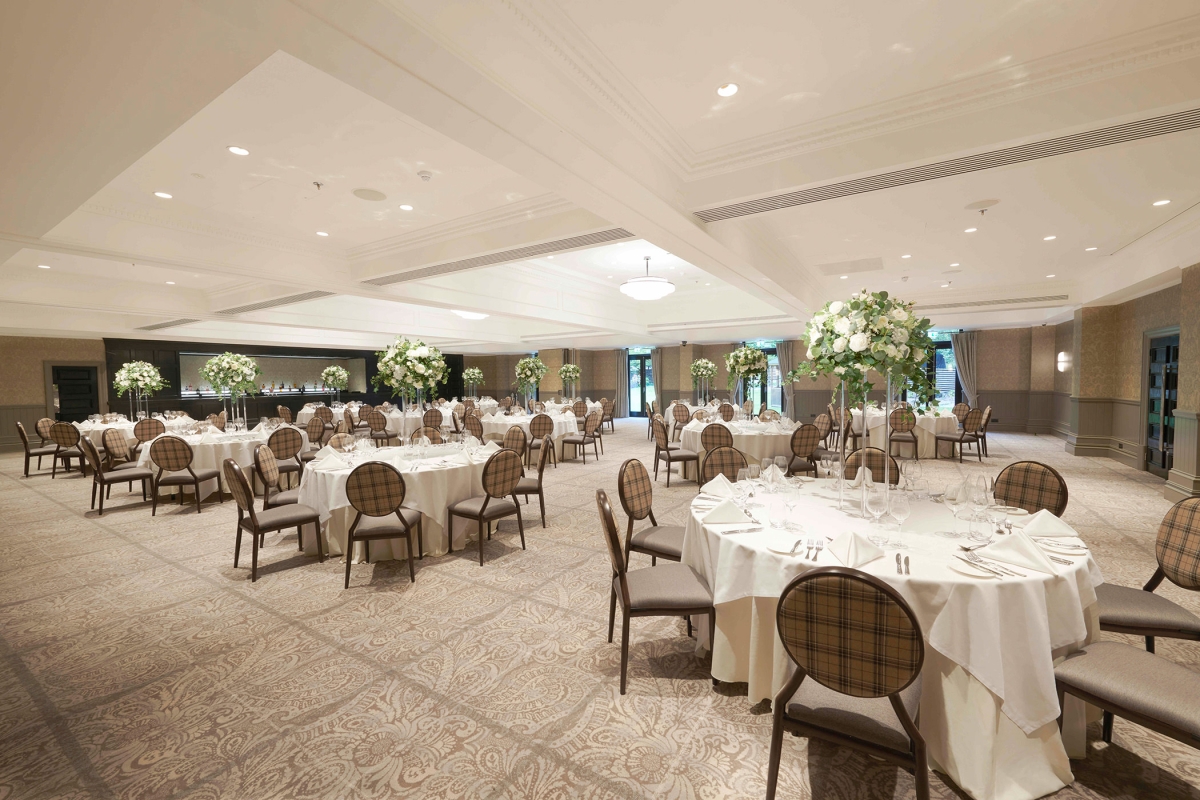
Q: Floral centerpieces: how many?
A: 10